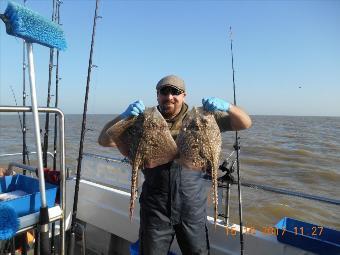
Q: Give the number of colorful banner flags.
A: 0